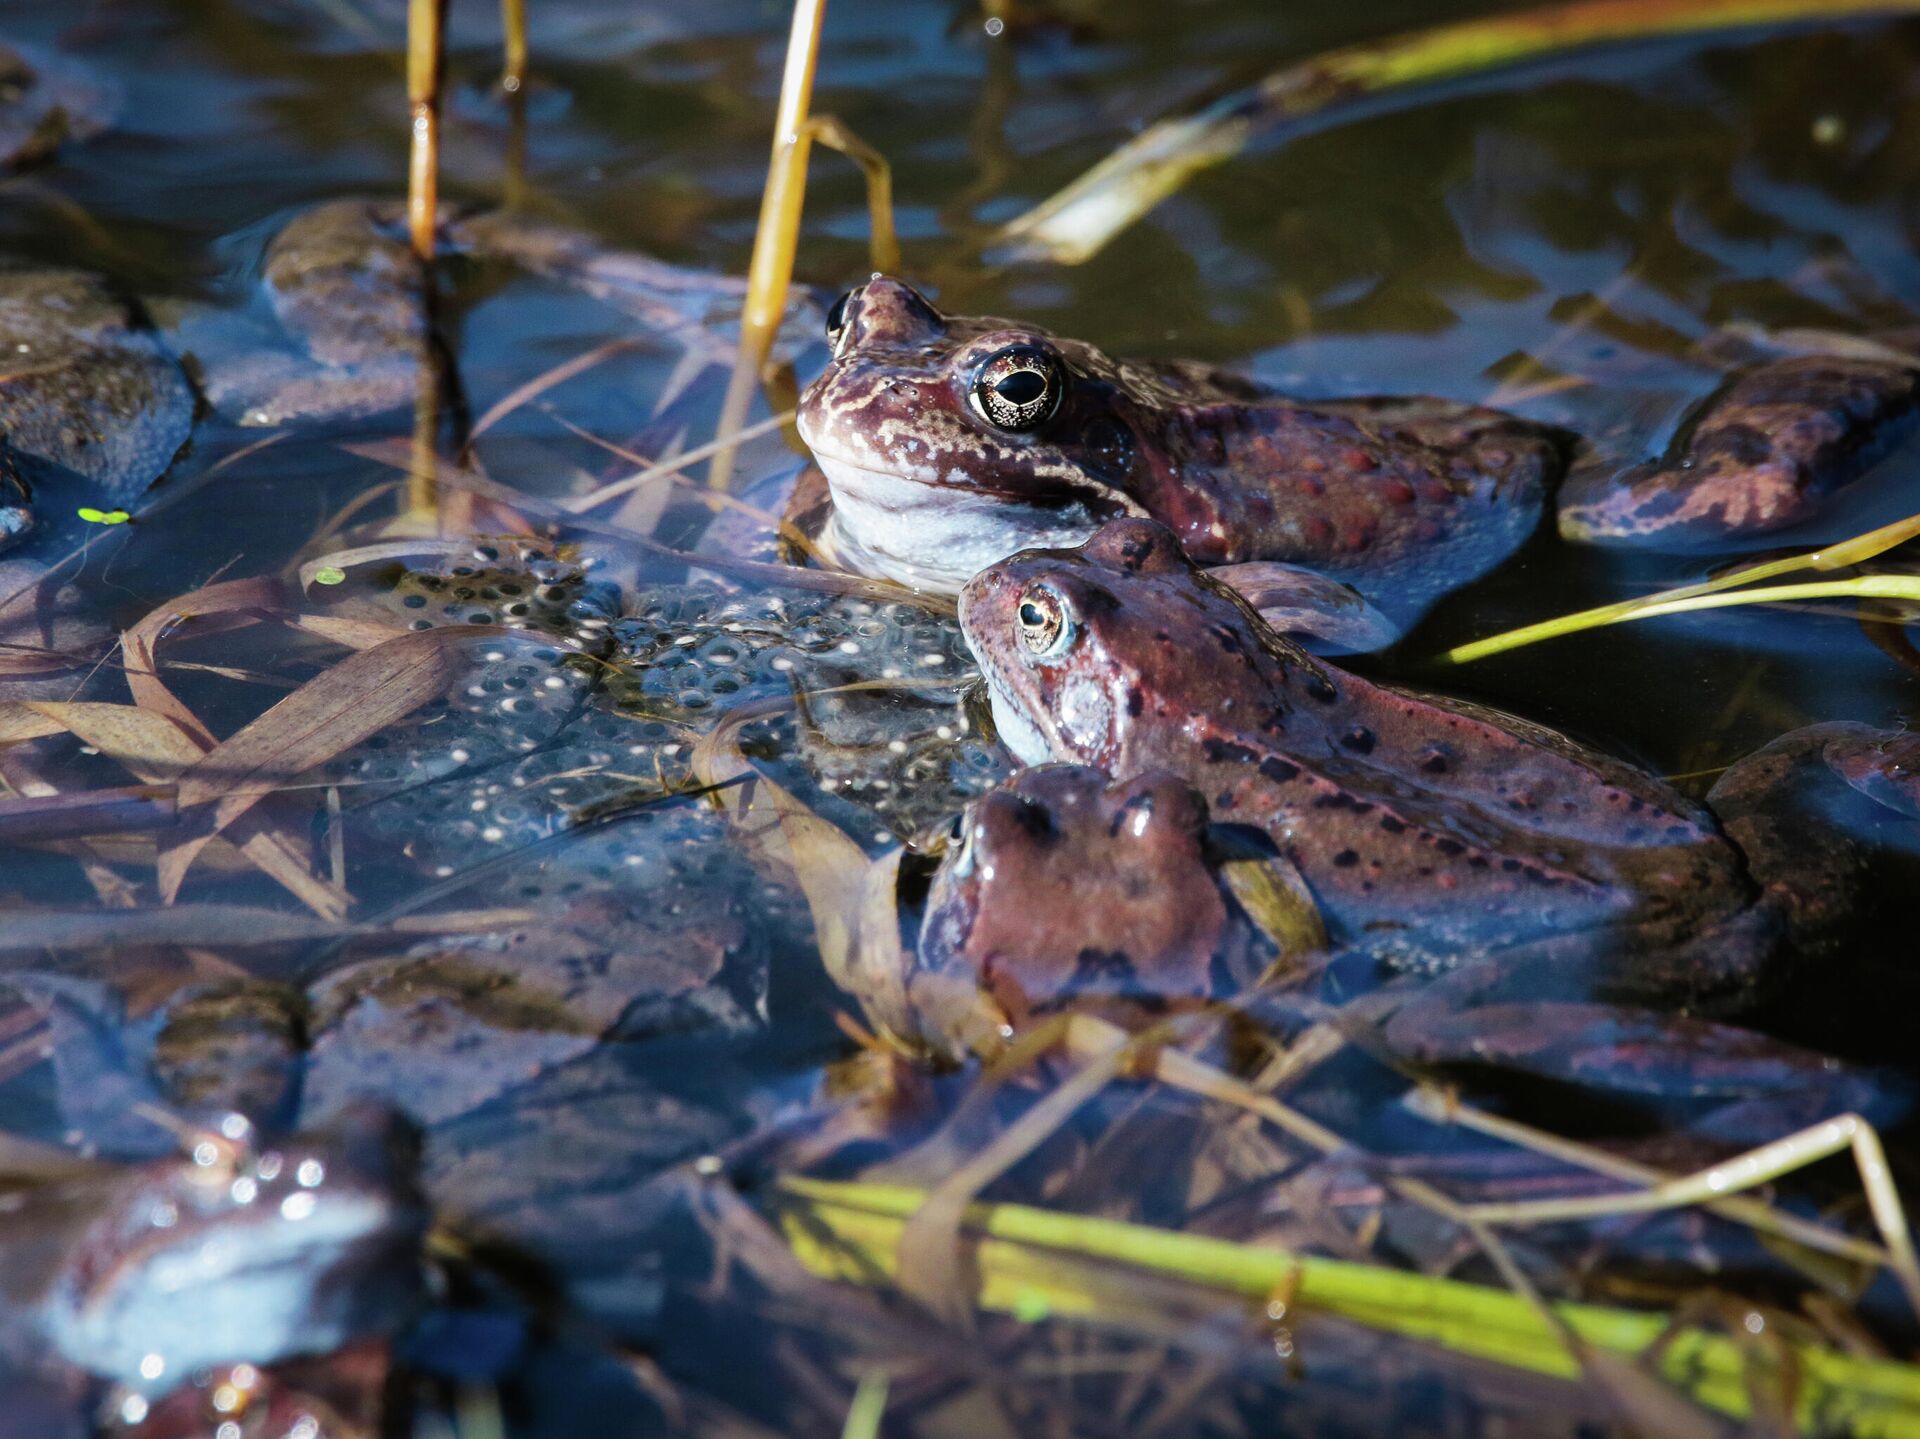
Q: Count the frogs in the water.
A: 4